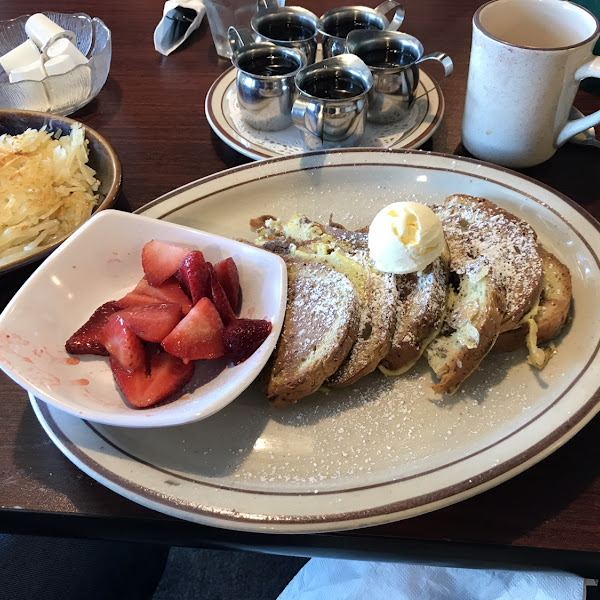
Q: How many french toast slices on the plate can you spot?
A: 6